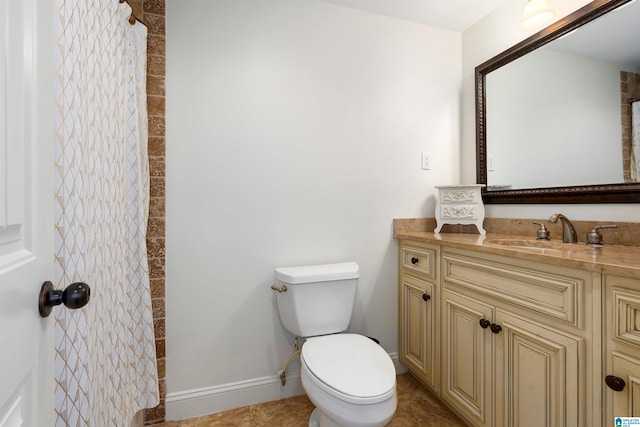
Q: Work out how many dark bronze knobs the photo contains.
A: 6